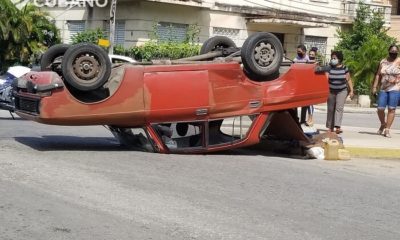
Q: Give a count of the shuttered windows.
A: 3